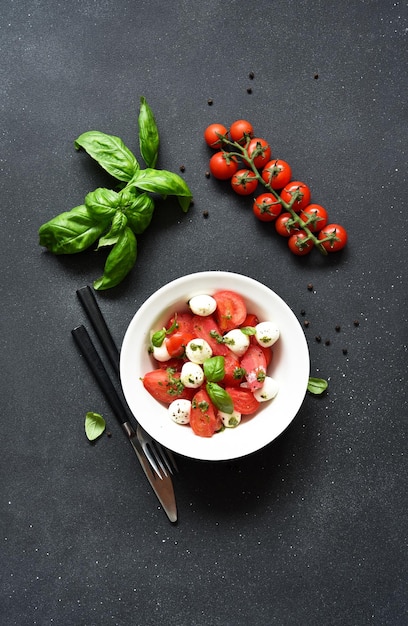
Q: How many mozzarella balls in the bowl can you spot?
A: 9